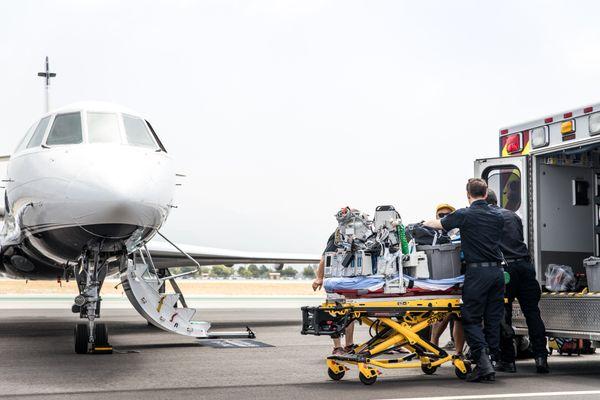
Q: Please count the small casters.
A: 4